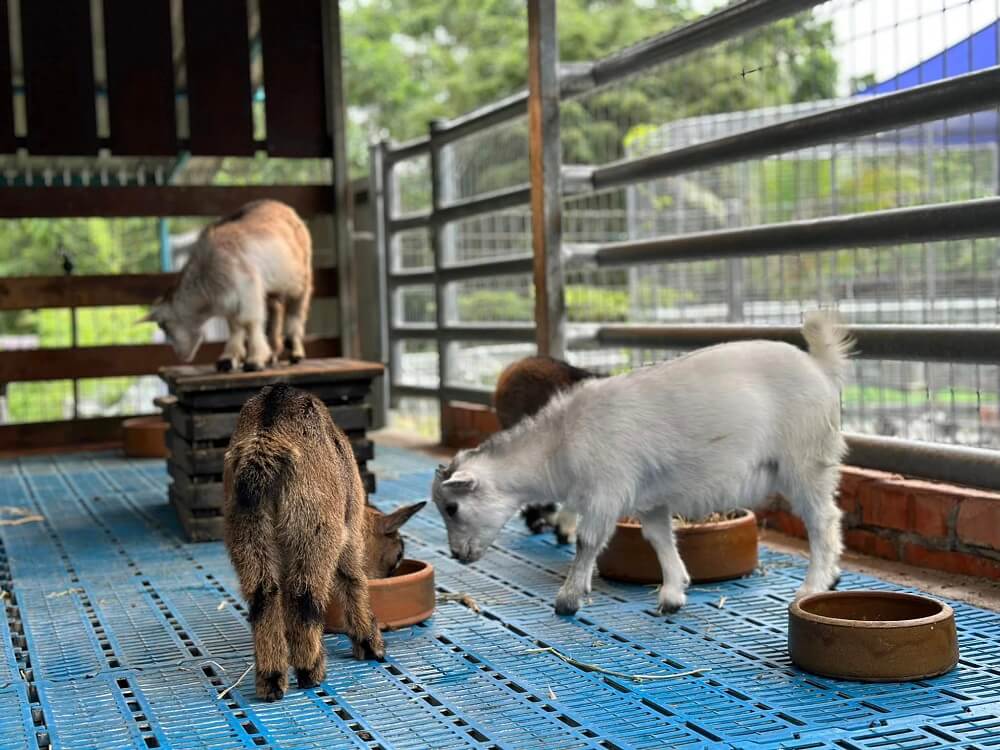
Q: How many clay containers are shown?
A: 4